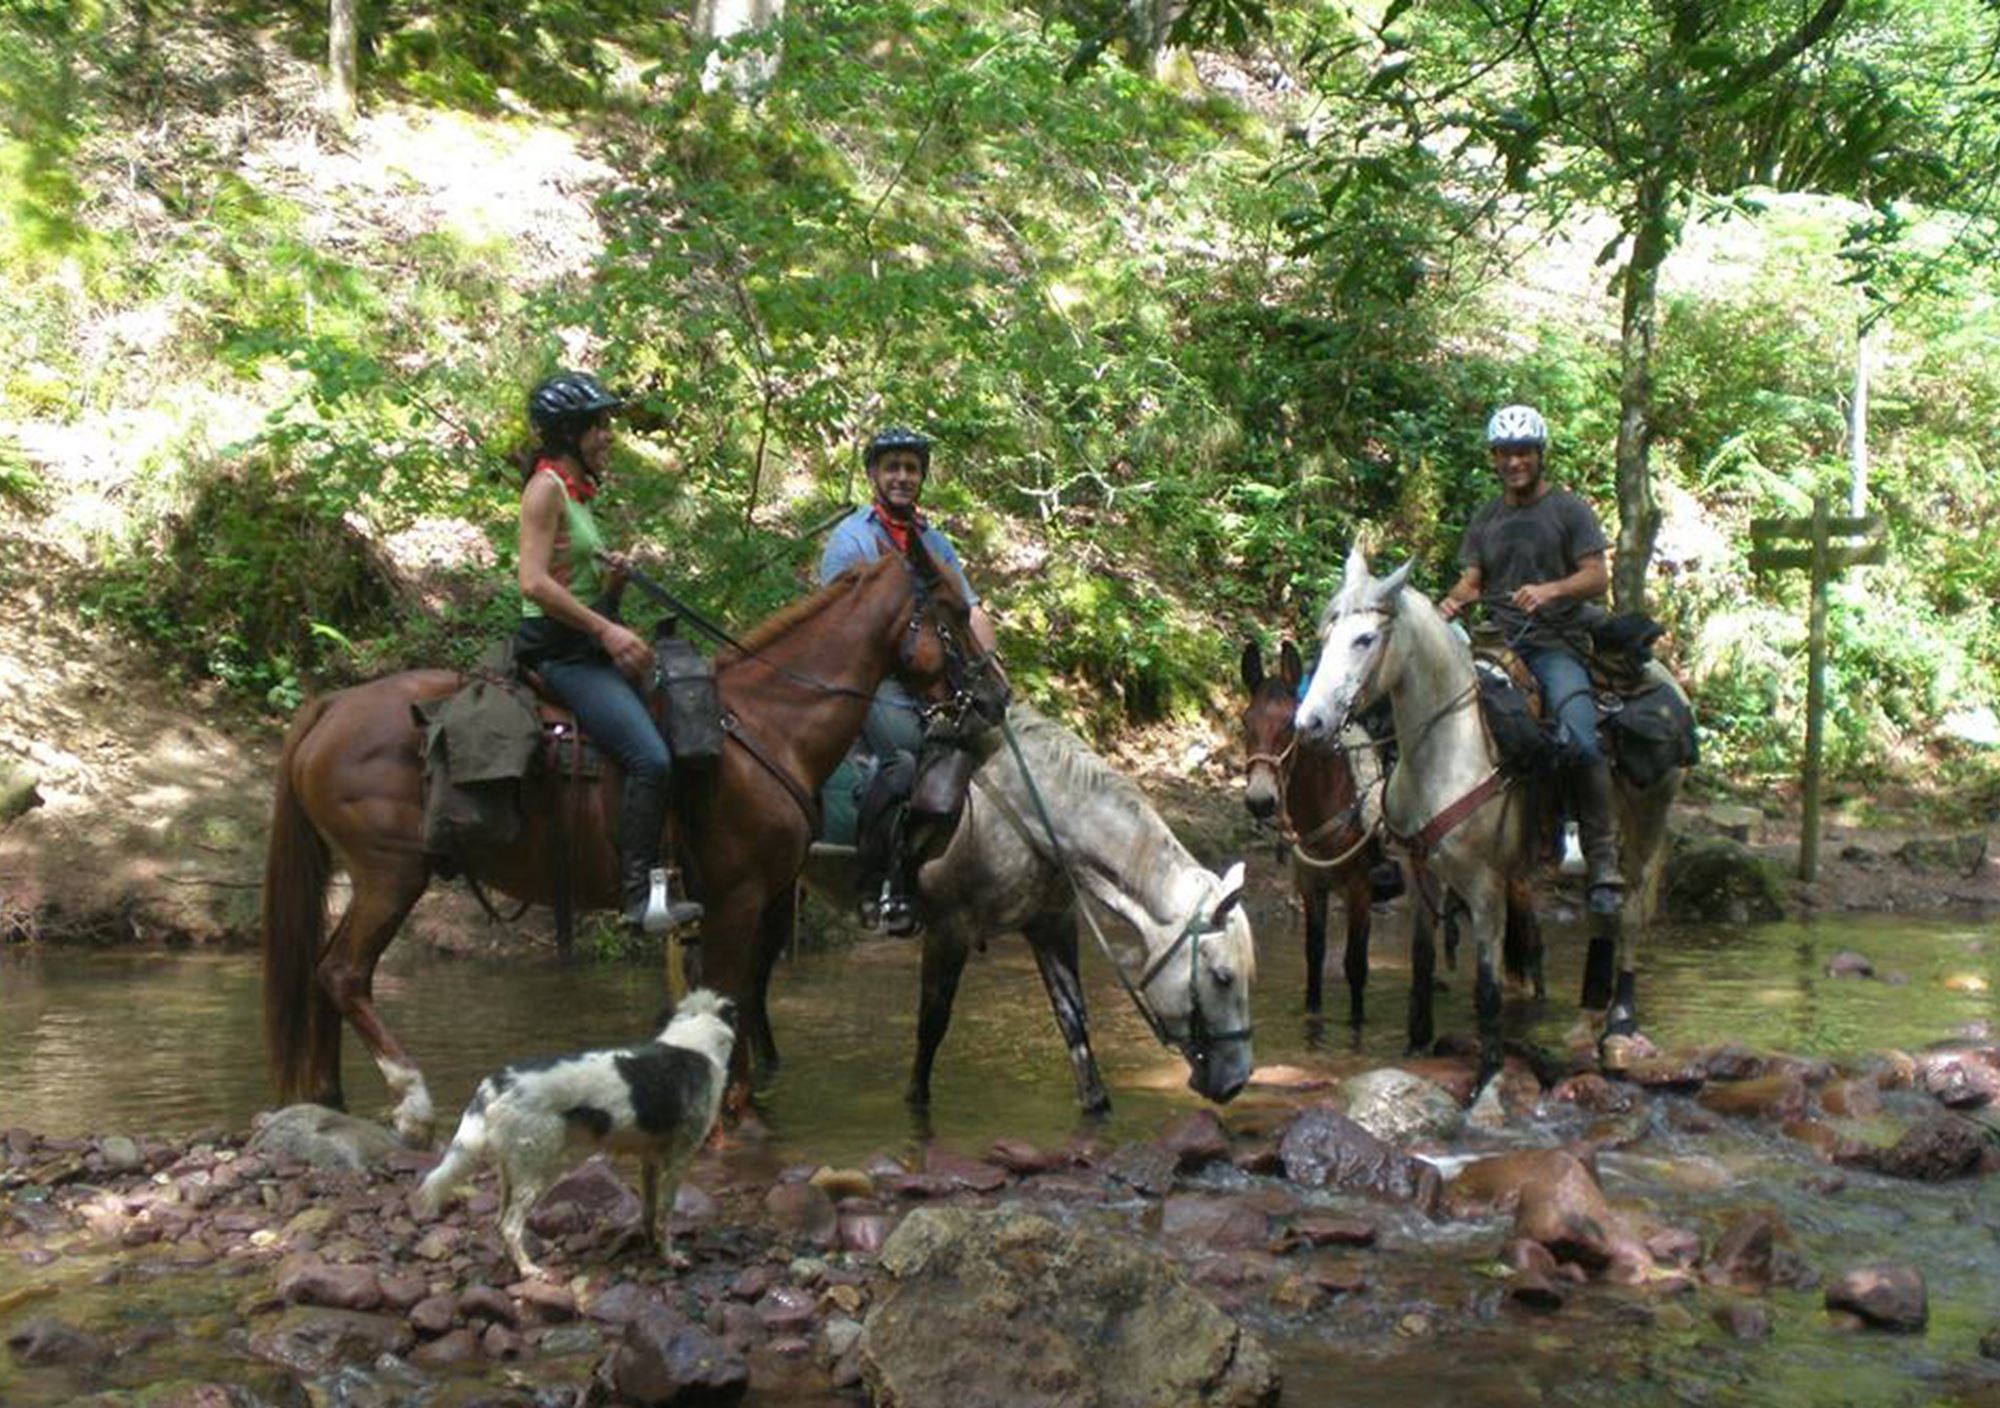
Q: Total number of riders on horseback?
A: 3